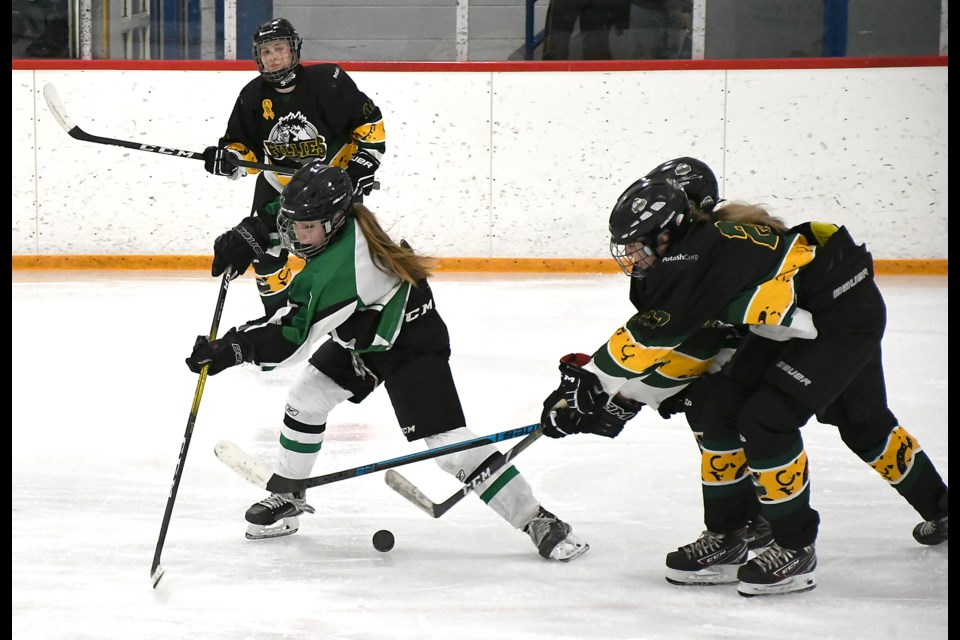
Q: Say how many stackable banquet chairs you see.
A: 0